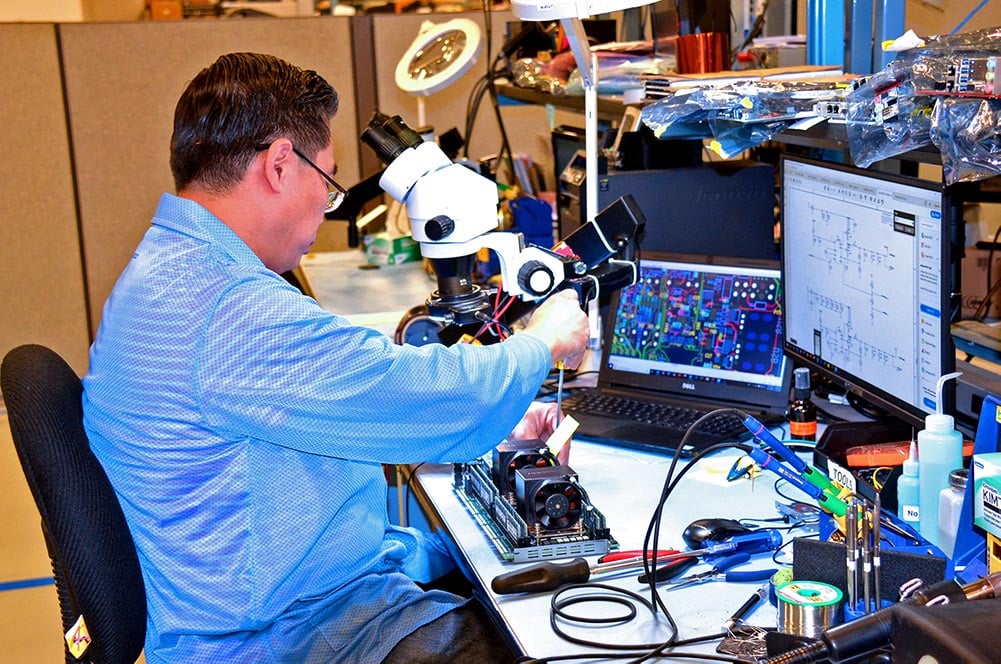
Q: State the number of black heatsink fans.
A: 2